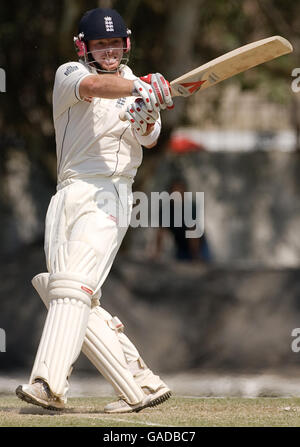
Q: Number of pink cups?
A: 0